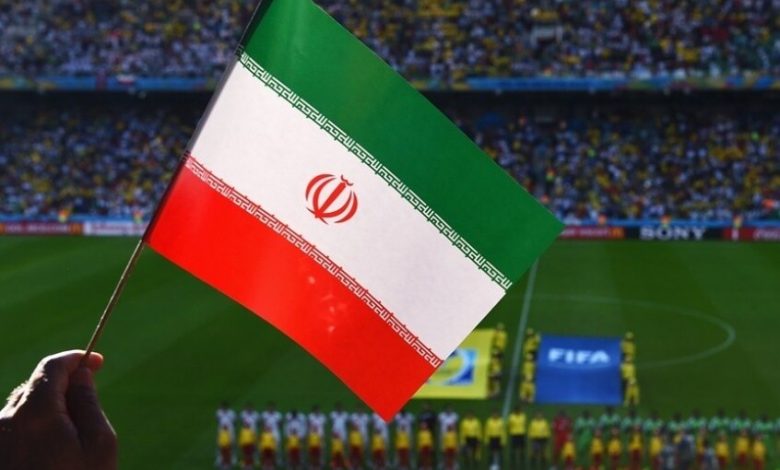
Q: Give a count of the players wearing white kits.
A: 10